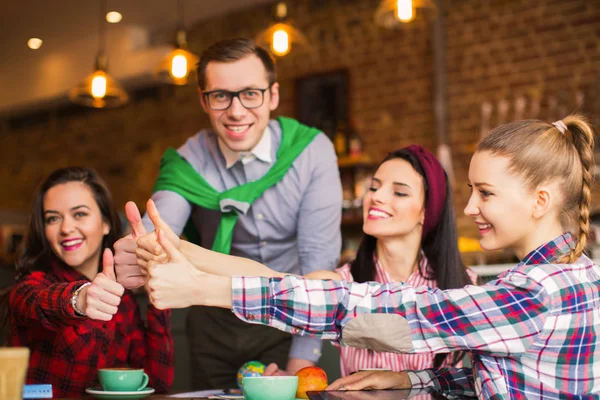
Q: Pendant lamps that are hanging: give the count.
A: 4